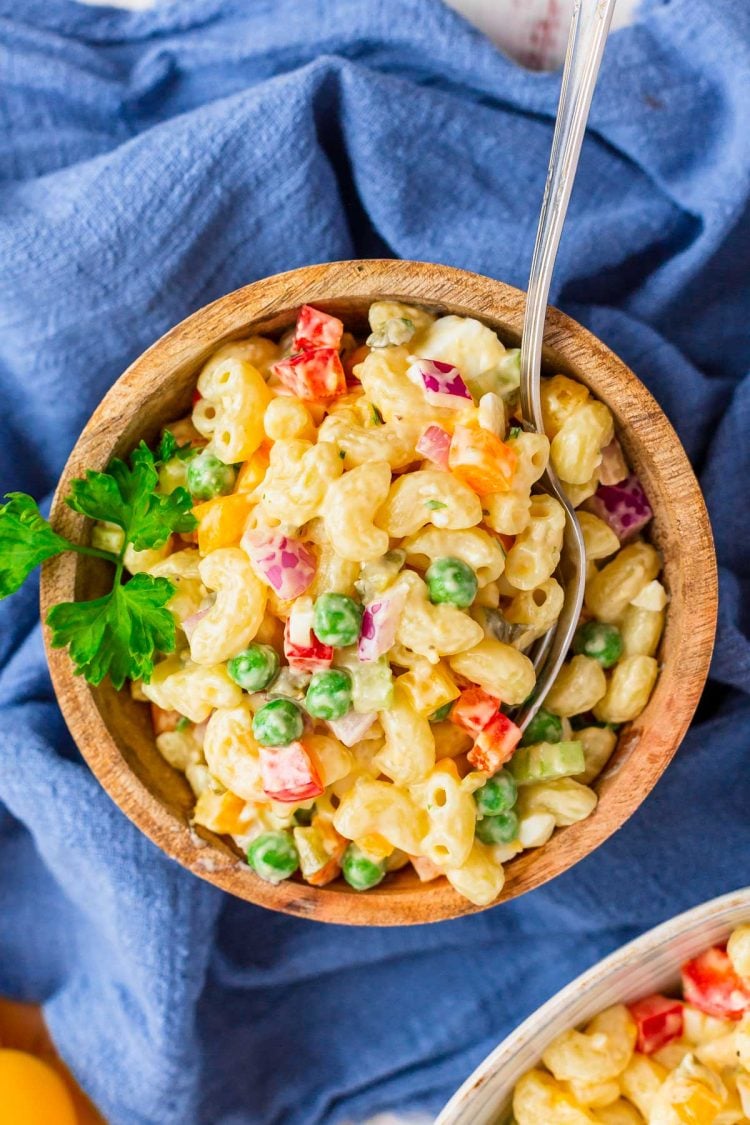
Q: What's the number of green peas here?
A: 12